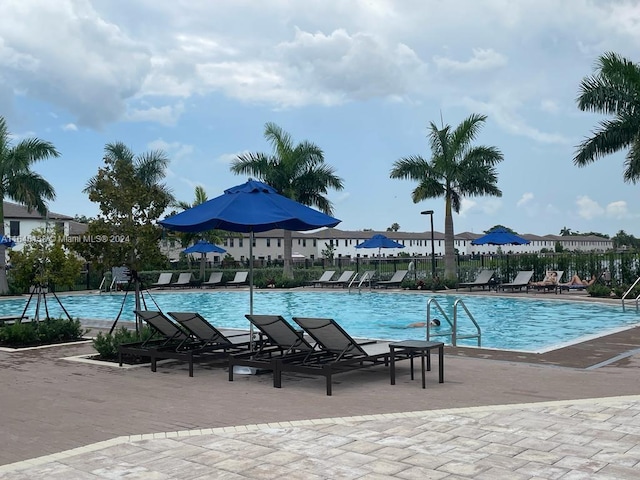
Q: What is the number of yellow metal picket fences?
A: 0